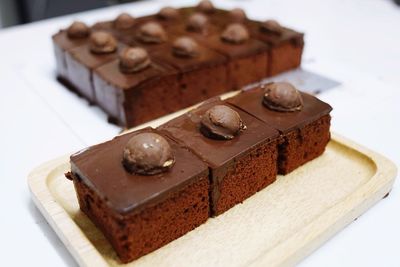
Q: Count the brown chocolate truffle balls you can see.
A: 15